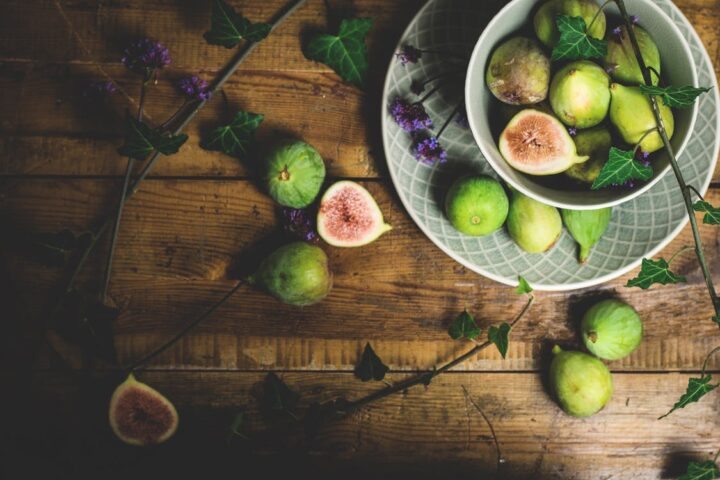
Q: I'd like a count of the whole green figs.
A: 13